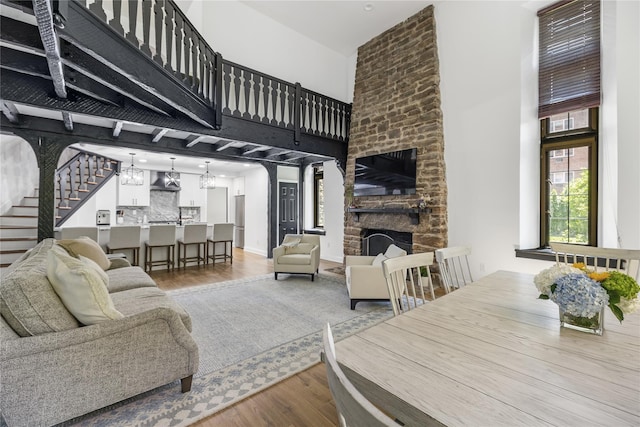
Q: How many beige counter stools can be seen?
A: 5